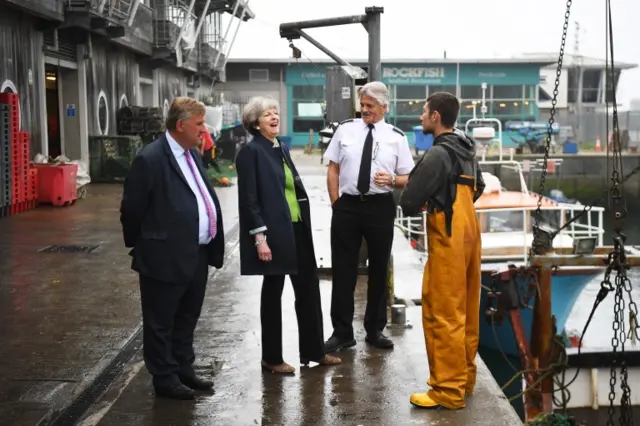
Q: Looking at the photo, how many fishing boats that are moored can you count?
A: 2